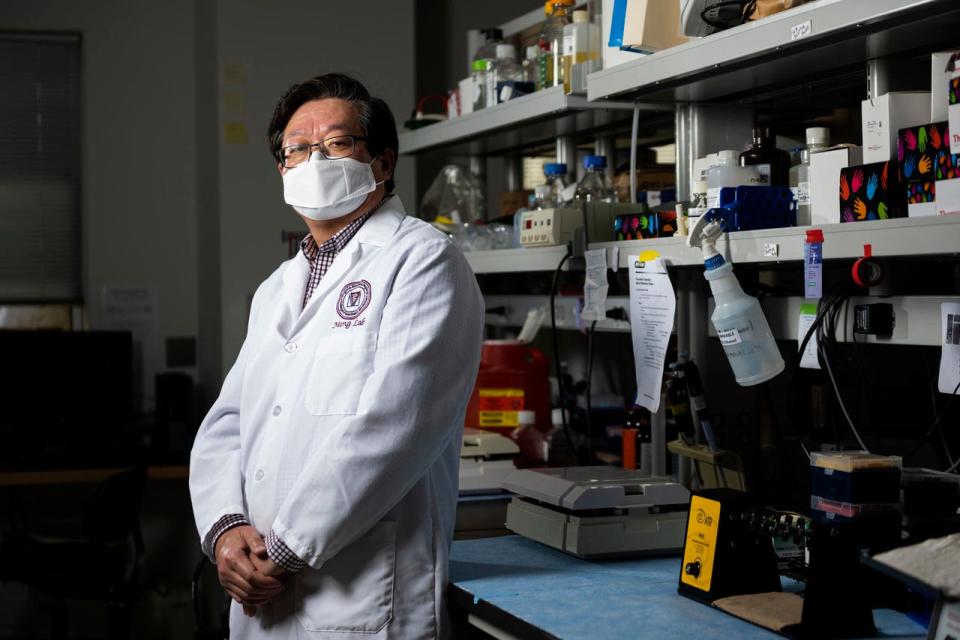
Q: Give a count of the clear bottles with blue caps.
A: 2